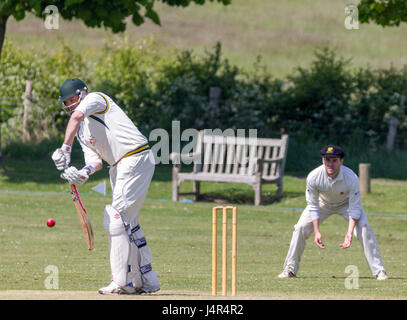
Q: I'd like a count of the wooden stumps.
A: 3